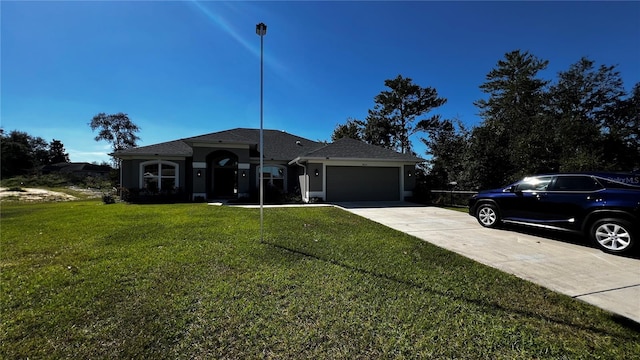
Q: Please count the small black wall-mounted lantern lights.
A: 4